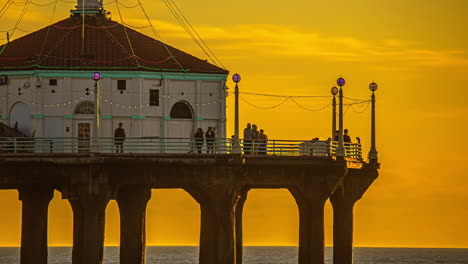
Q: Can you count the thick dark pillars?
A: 6